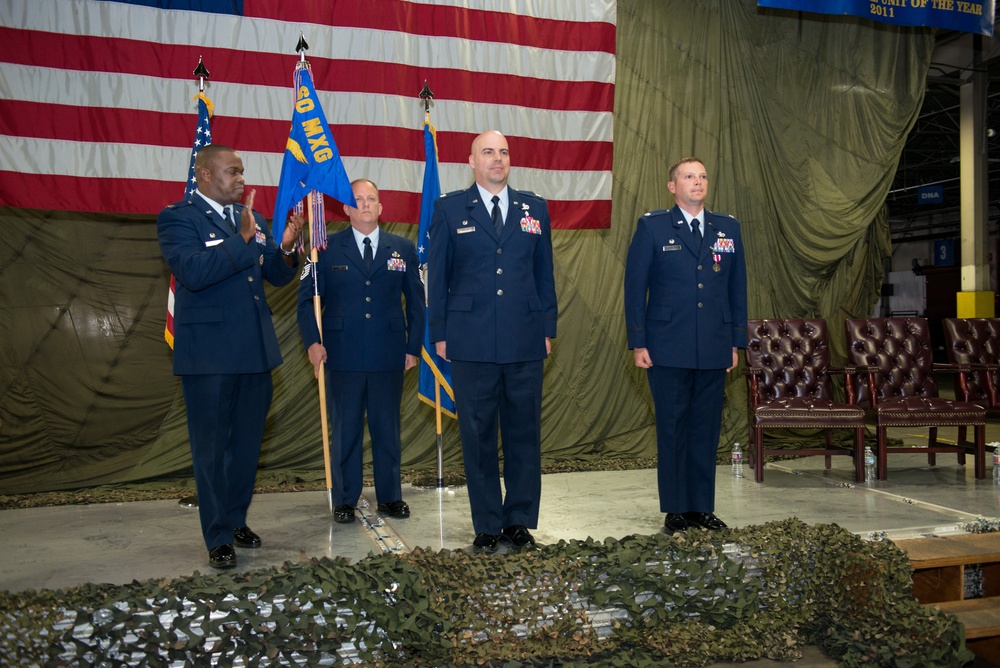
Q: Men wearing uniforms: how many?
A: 4